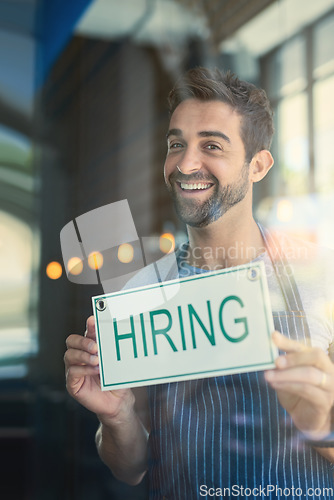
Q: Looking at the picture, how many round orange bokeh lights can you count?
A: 5